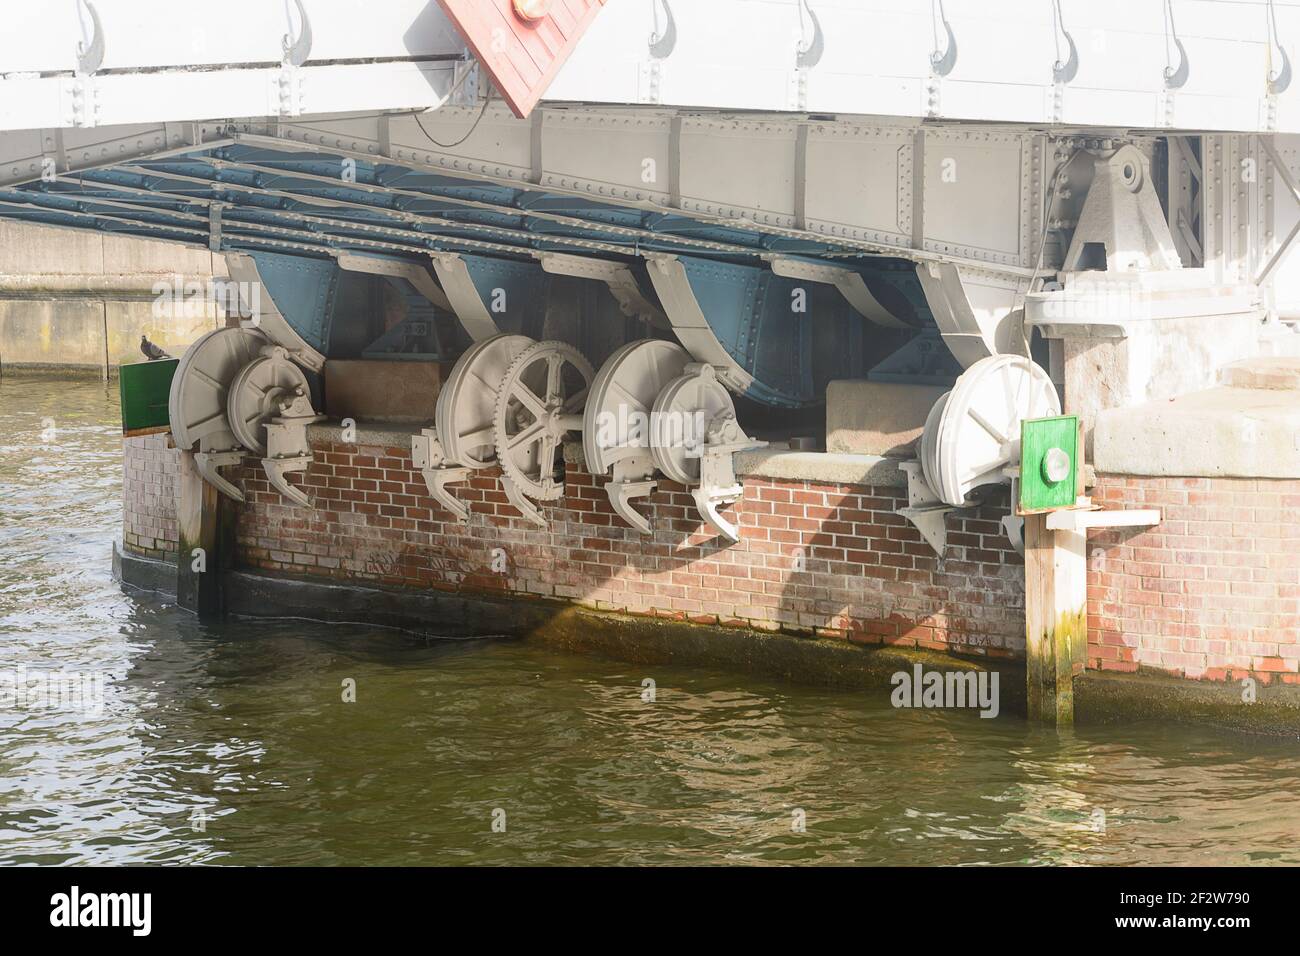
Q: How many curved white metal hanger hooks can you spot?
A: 8